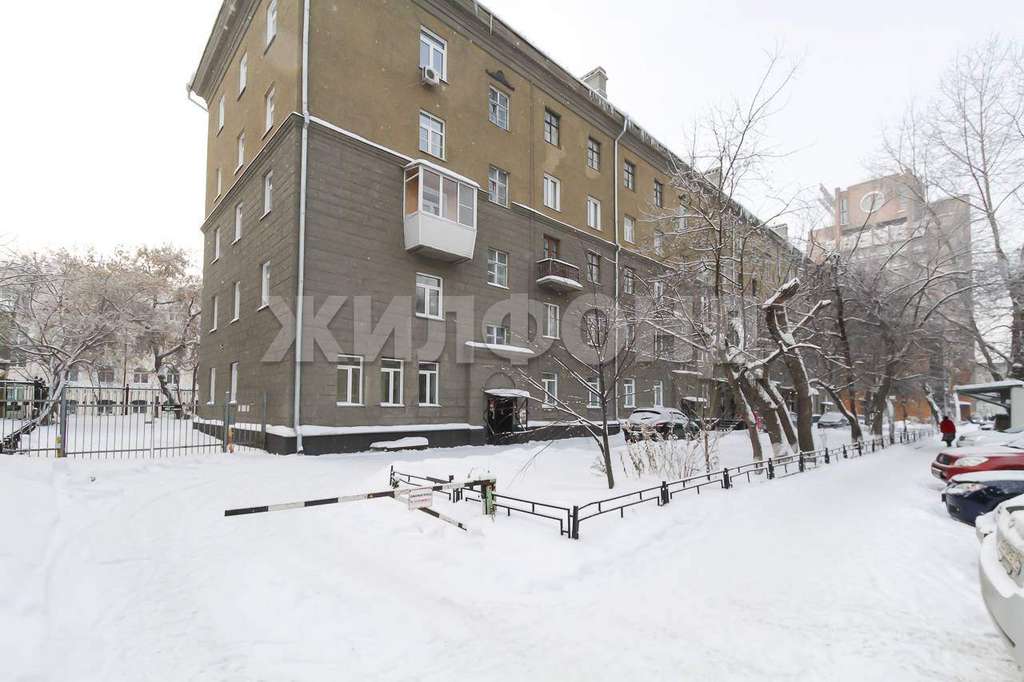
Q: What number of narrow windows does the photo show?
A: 14